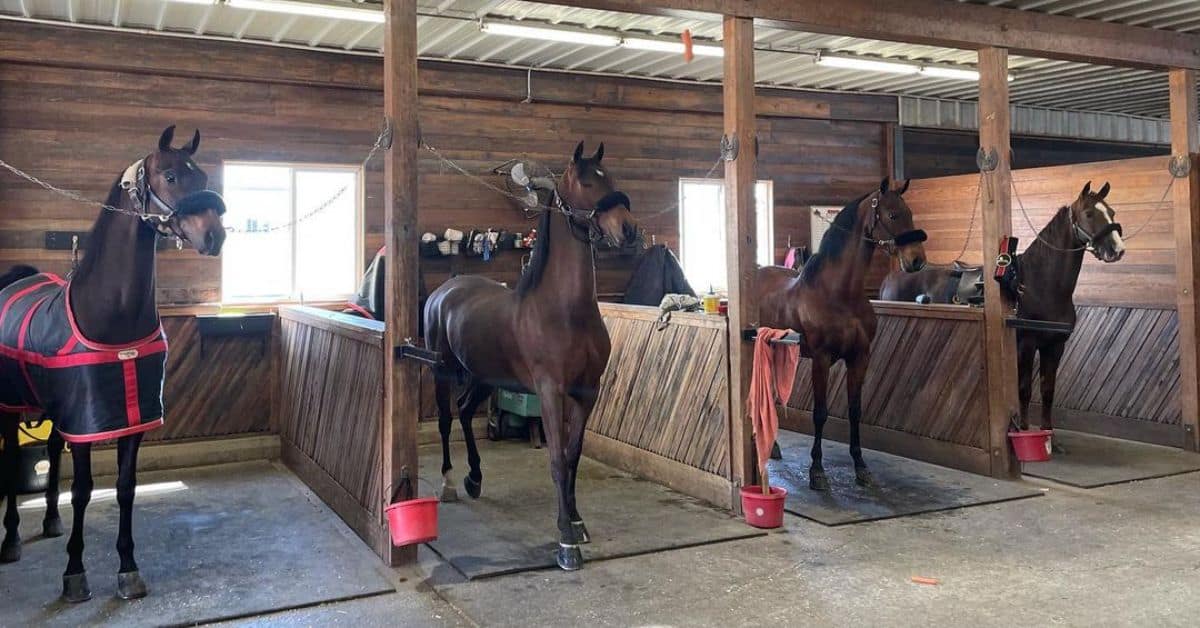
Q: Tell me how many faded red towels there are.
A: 1